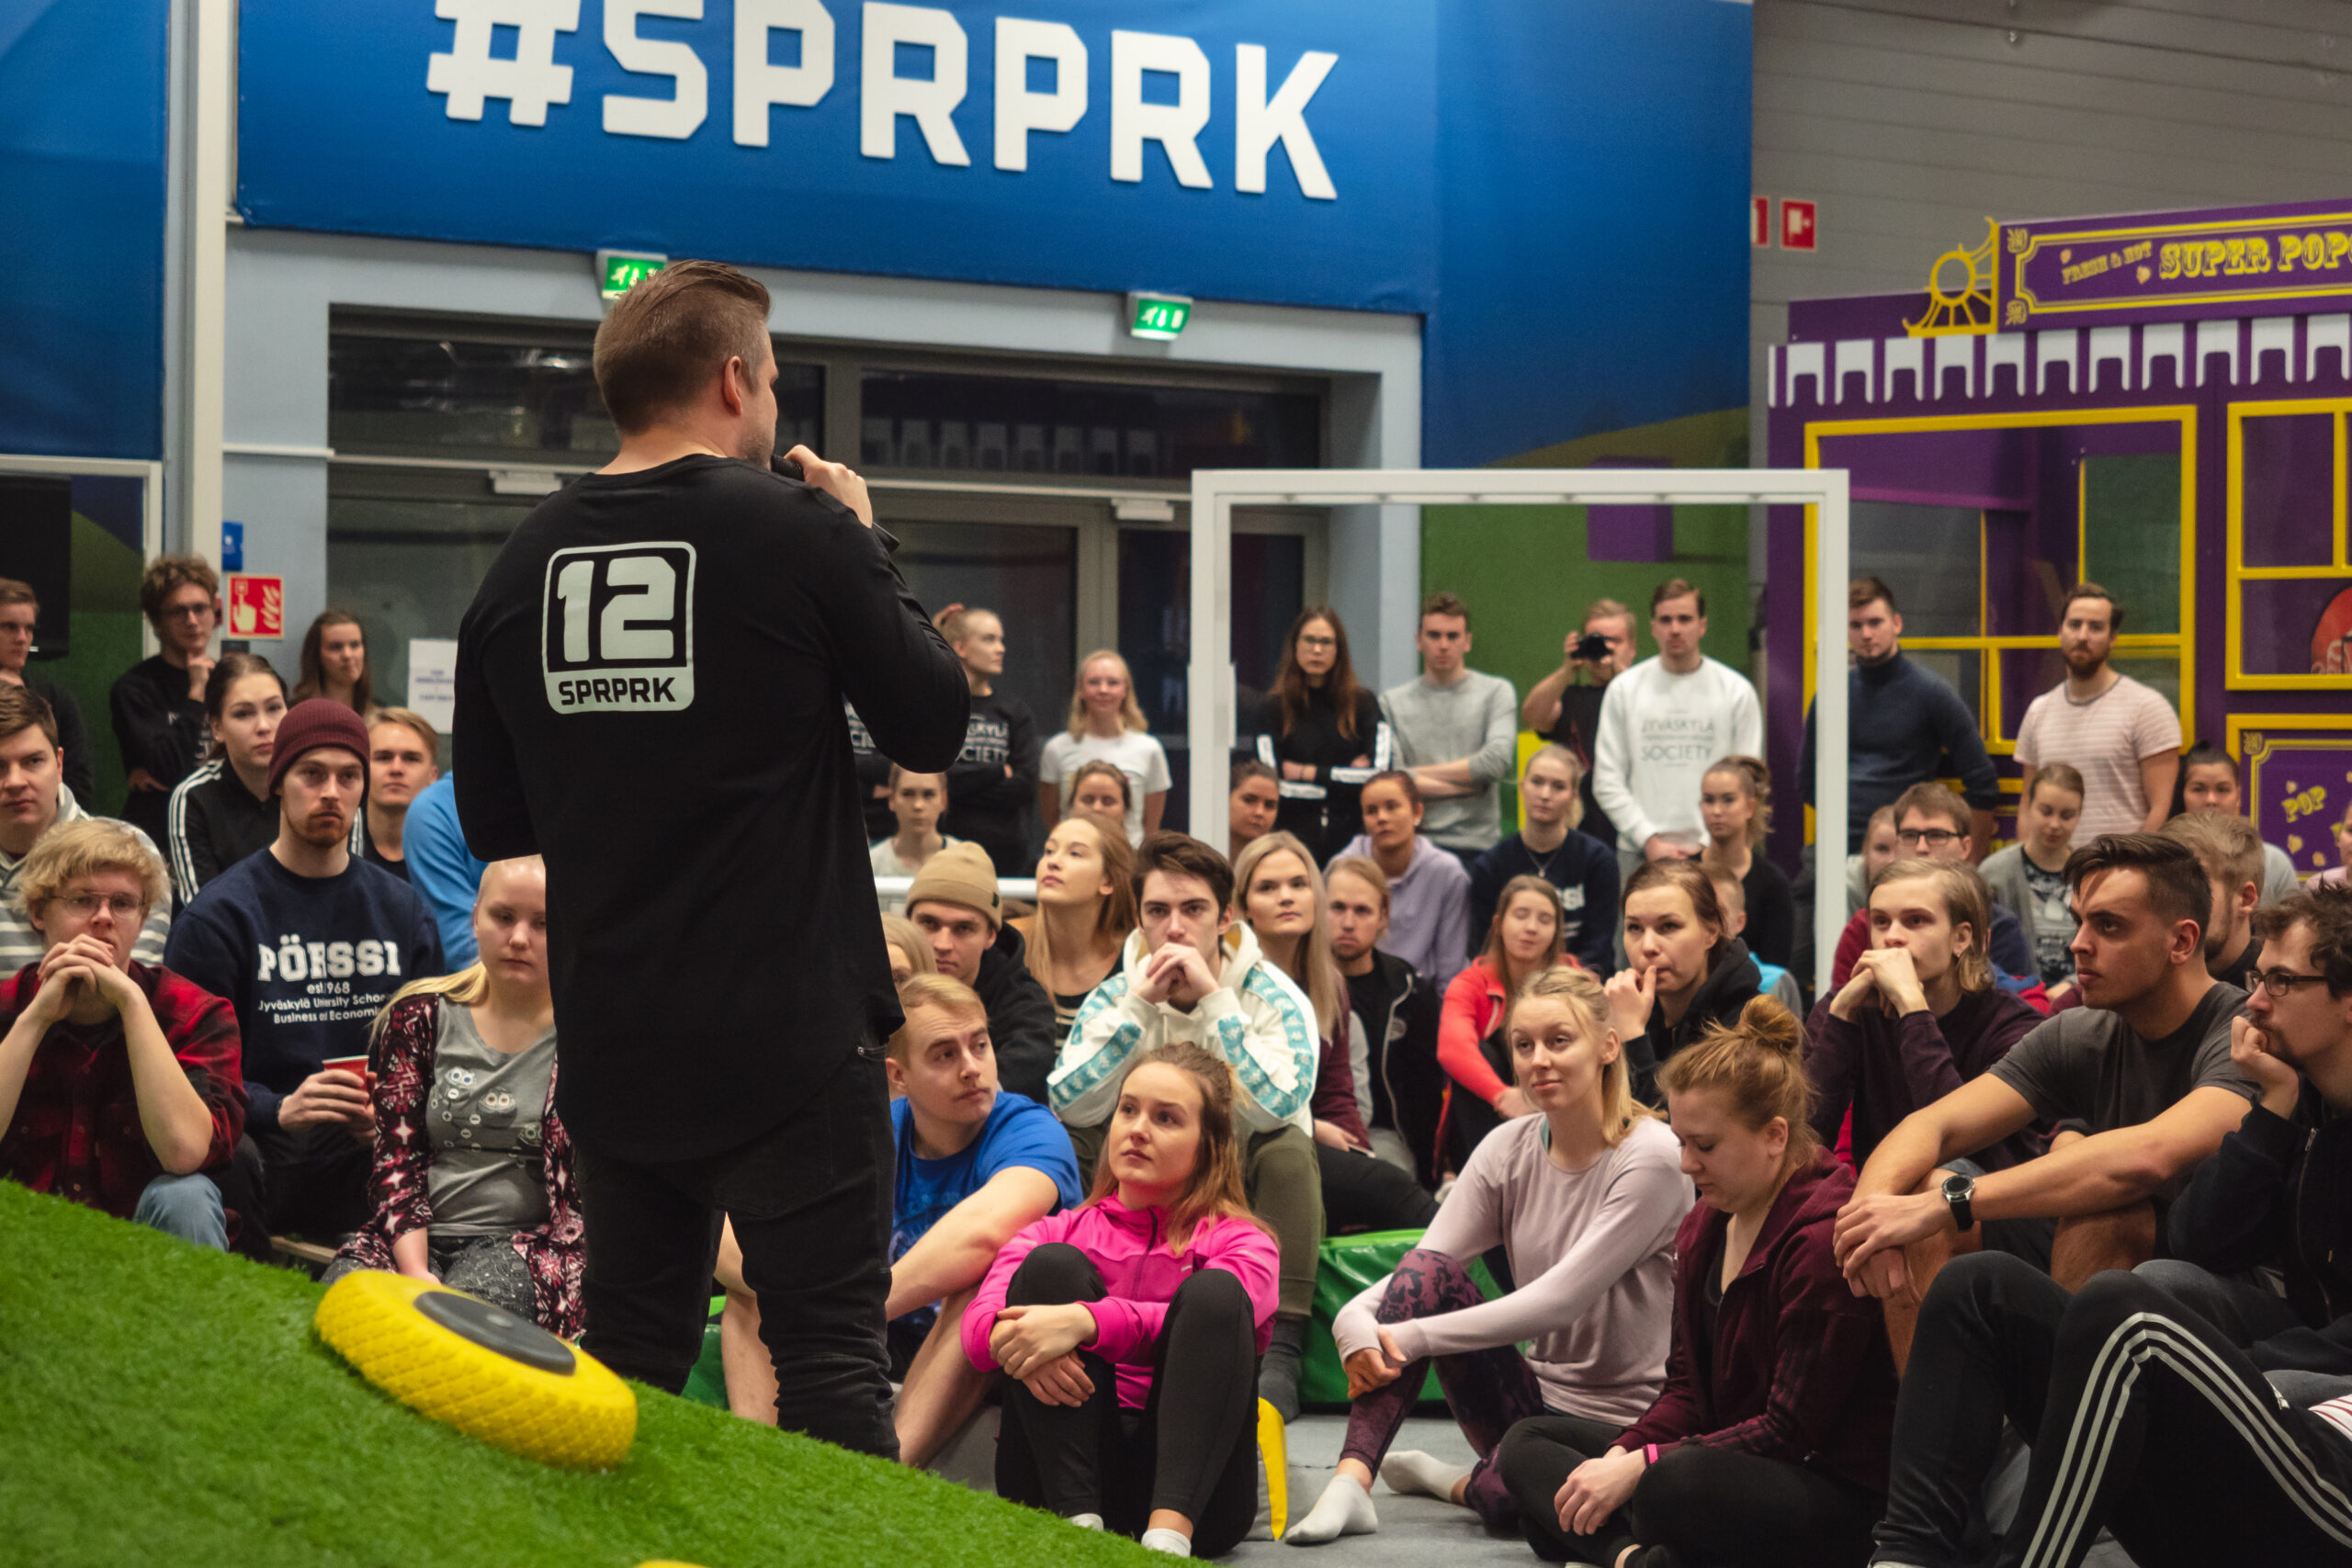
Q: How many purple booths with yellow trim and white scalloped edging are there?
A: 1